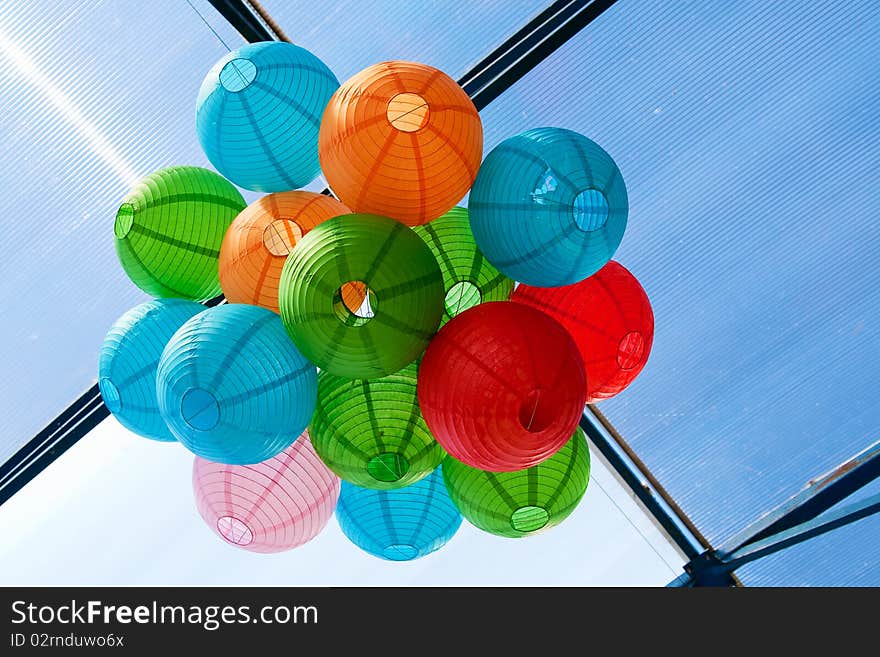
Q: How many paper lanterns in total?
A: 15